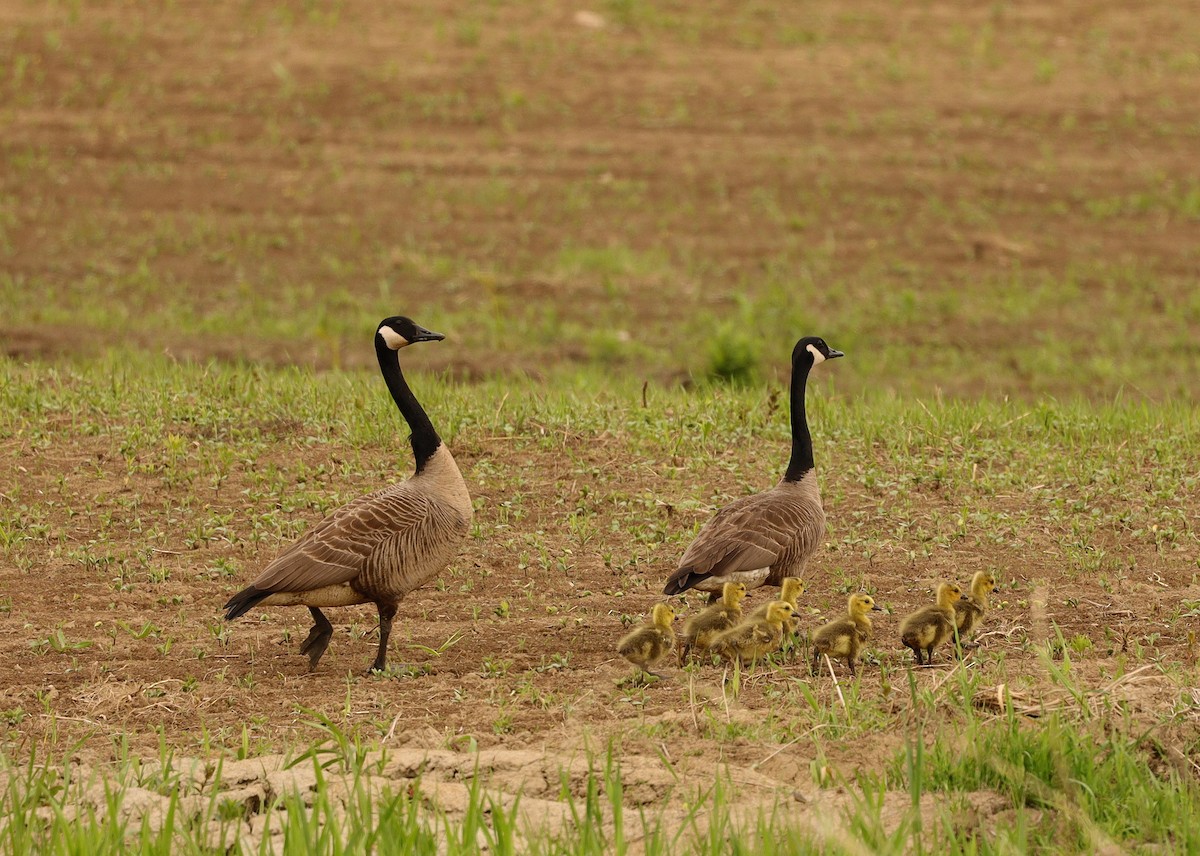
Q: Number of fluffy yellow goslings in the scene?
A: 7